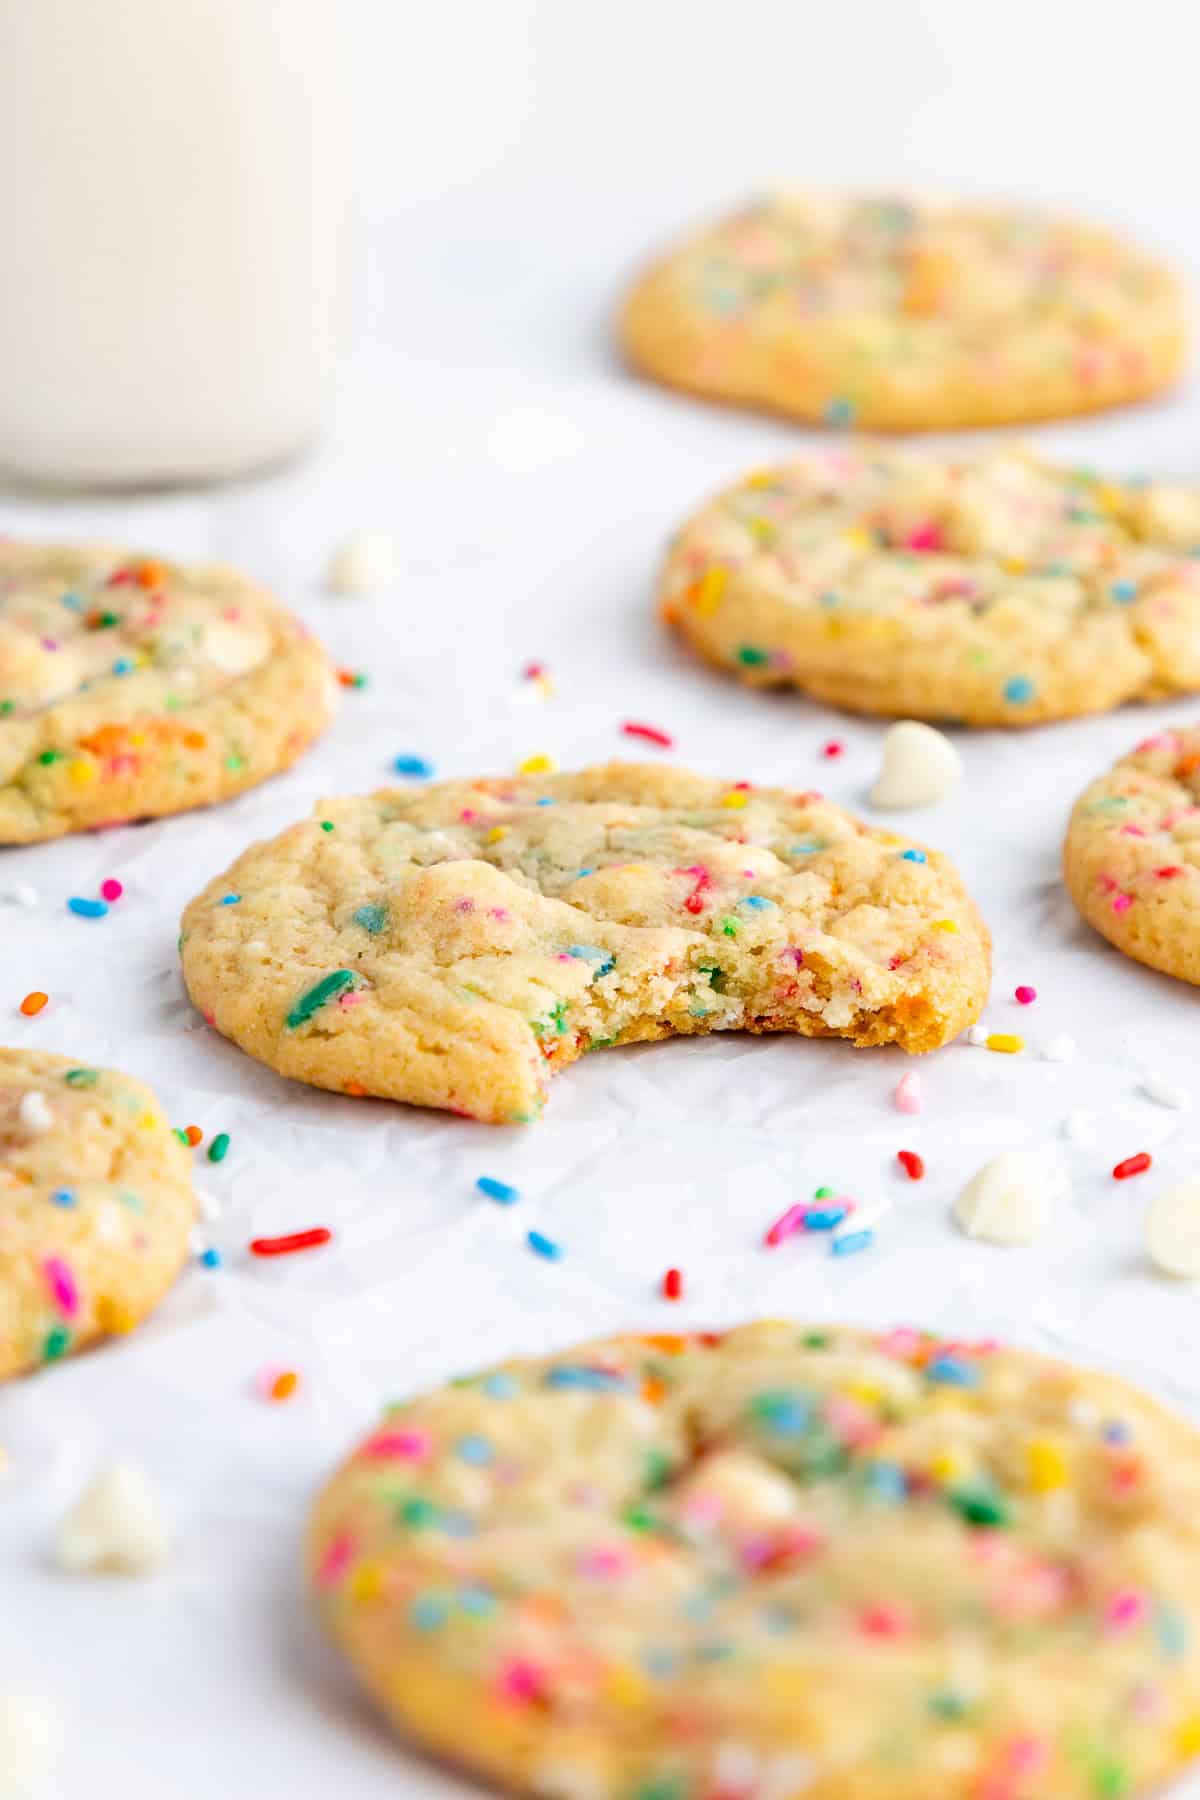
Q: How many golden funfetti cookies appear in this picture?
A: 7